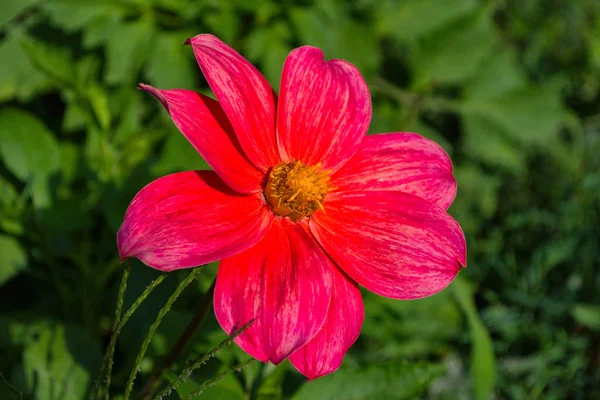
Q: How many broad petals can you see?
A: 8